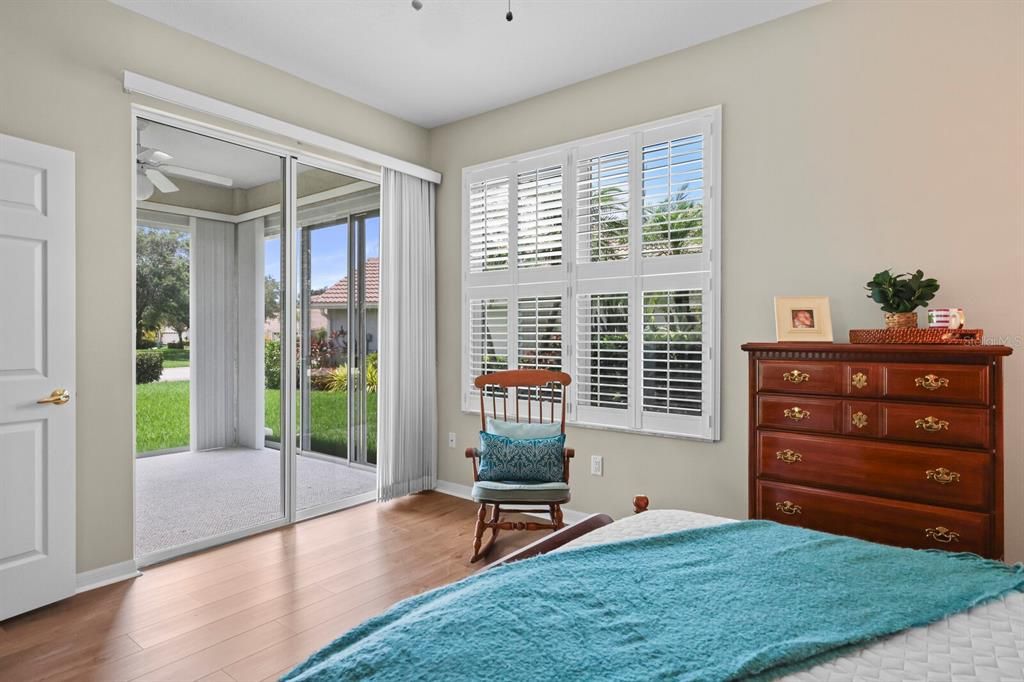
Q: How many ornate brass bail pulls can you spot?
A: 8